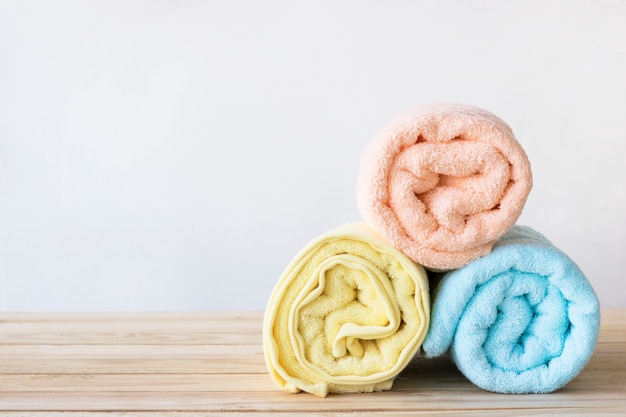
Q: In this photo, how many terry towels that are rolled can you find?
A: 3